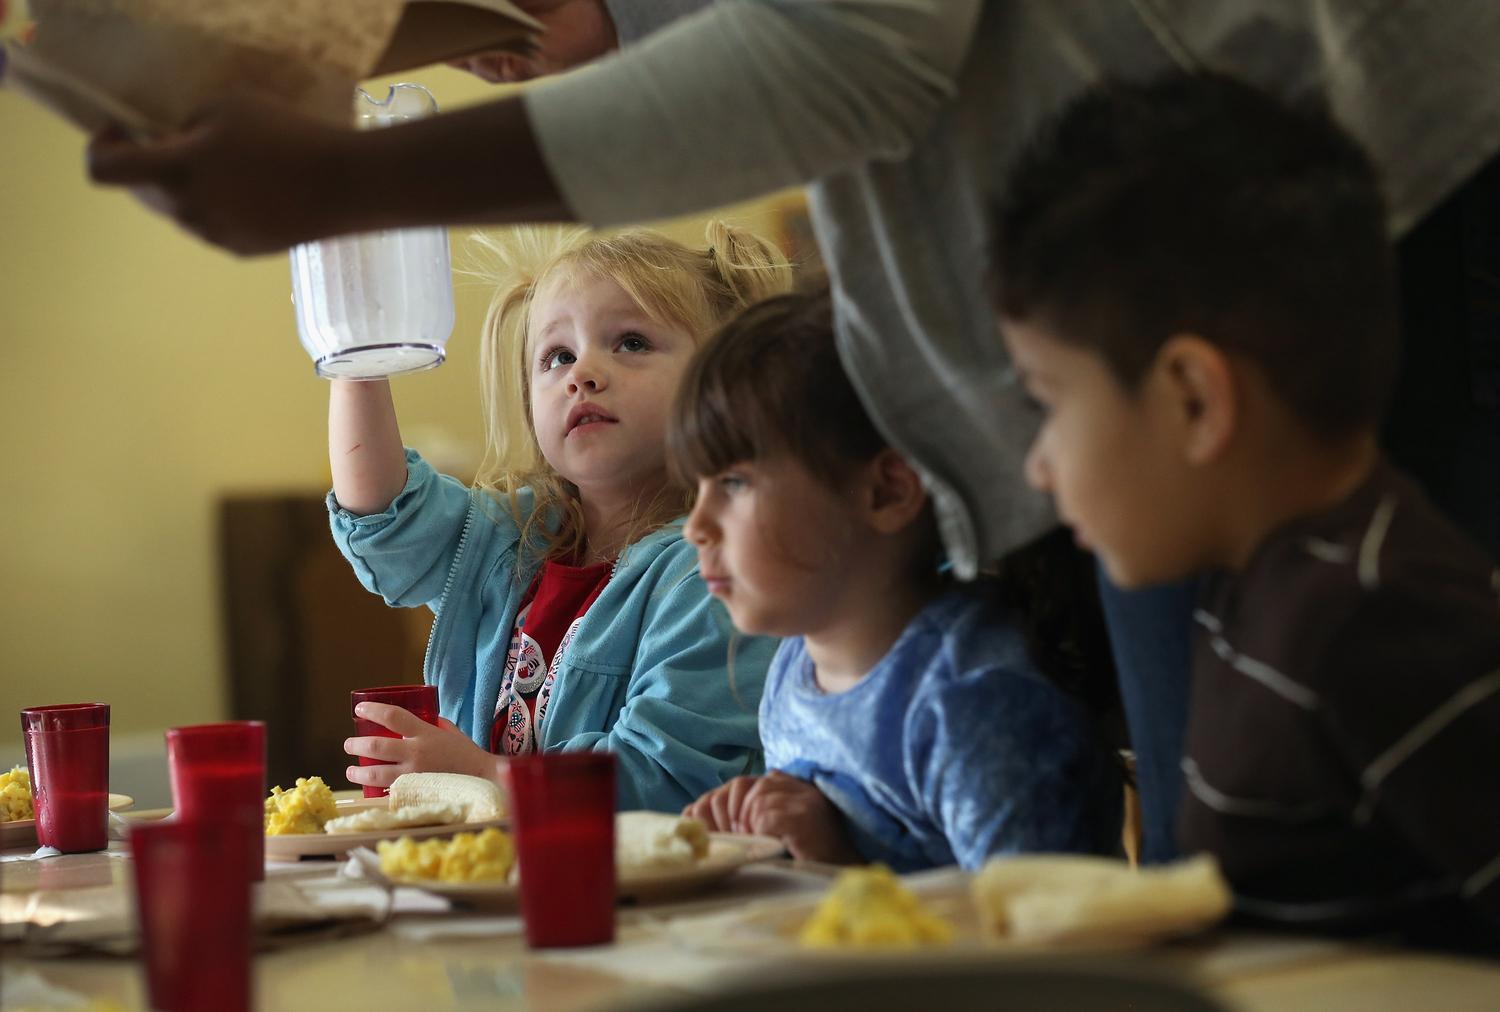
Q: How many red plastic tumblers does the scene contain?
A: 5